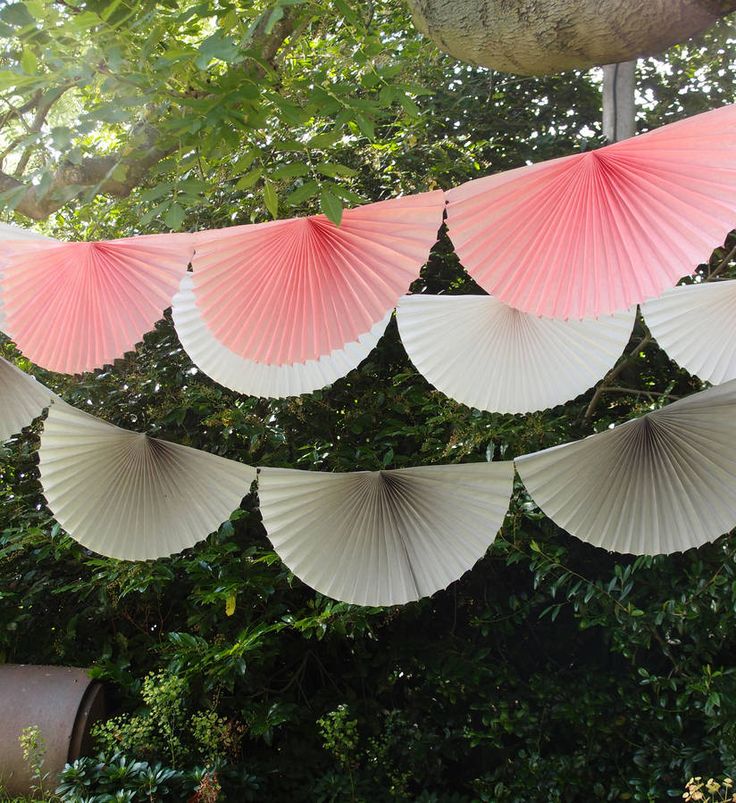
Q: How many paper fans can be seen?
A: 11